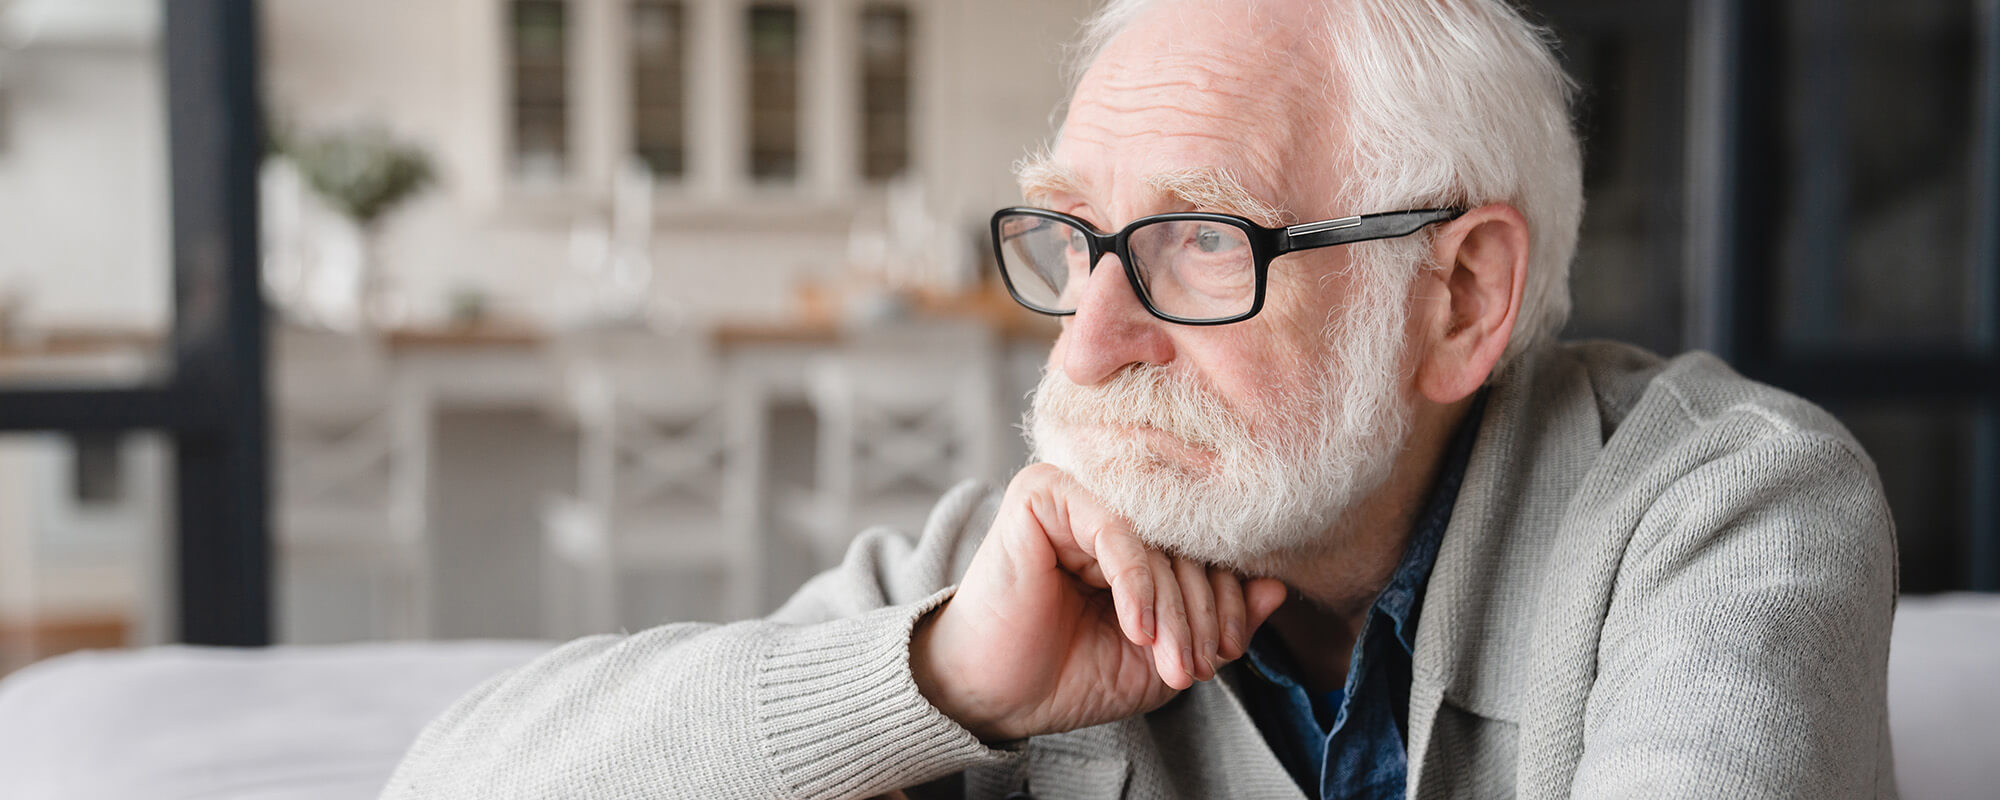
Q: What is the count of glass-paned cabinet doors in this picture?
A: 4